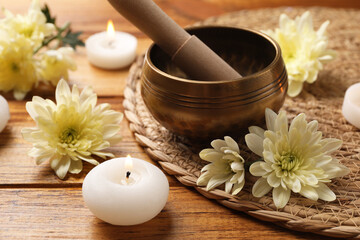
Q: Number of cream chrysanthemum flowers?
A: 7